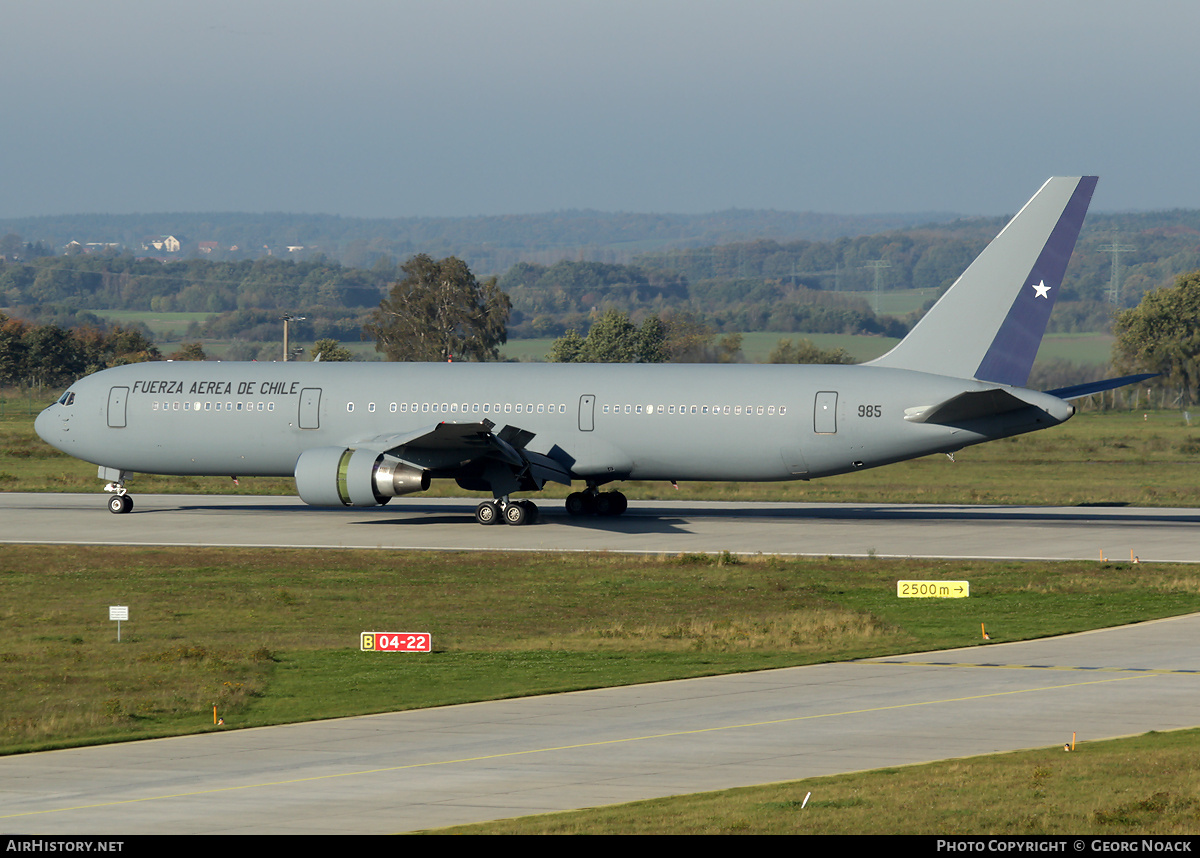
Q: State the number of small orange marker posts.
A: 5